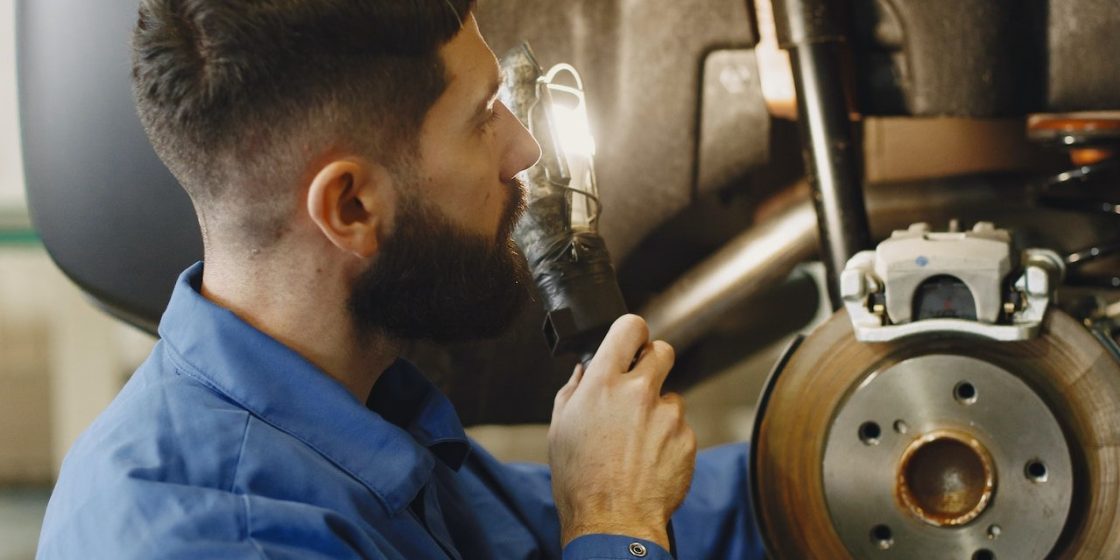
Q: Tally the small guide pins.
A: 2